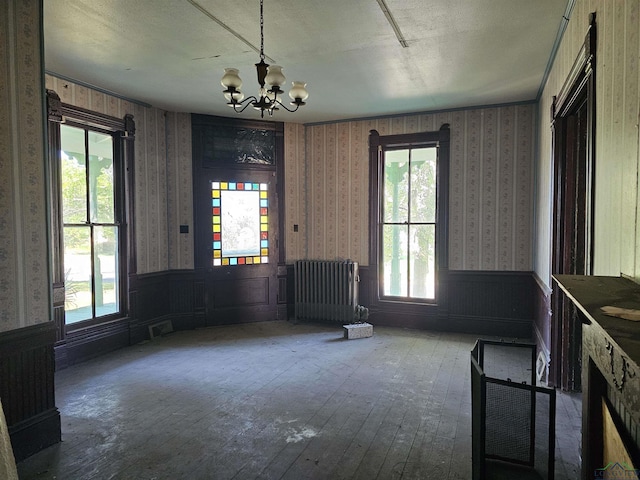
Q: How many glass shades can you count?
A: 5